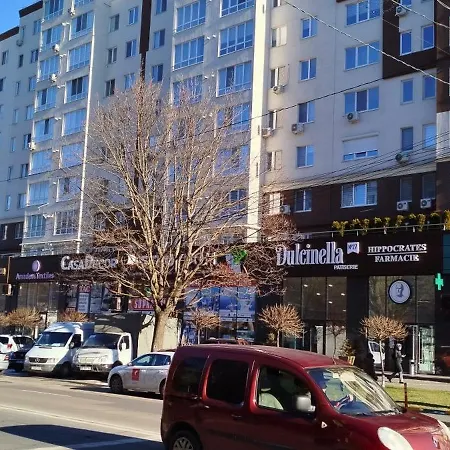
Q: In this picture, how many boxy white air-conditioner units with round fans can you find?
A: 14